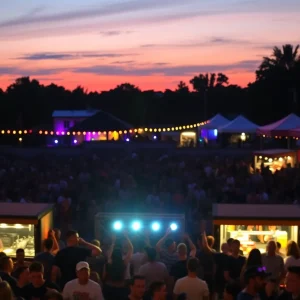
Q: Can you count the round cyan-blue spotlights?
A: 4